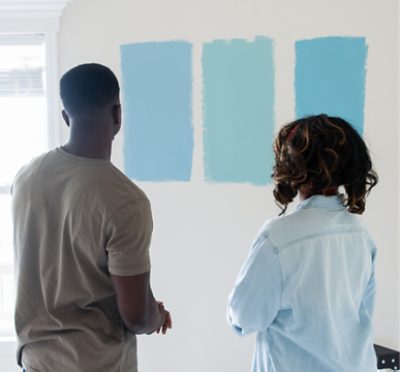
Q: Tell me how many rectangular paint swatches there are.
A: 3